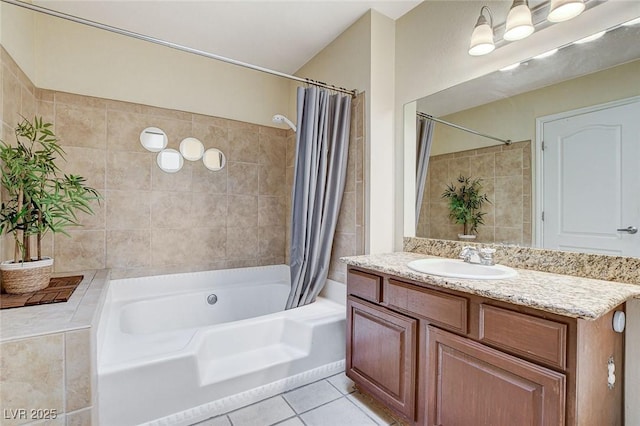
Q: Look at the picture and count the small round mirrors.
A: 4